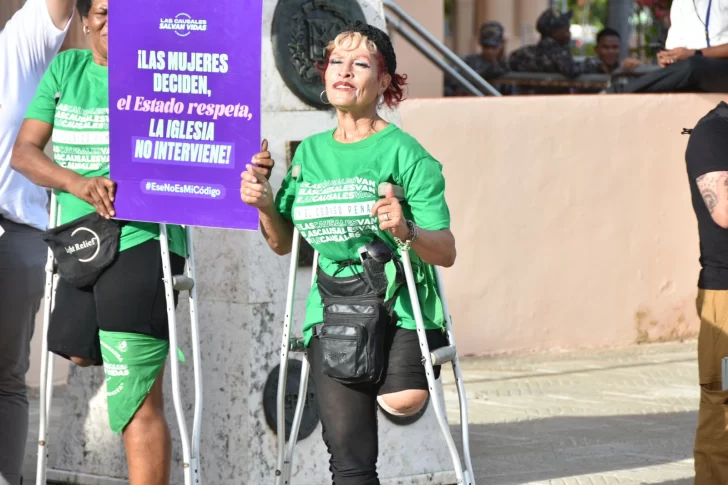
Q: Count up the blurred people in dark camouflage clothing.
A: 3